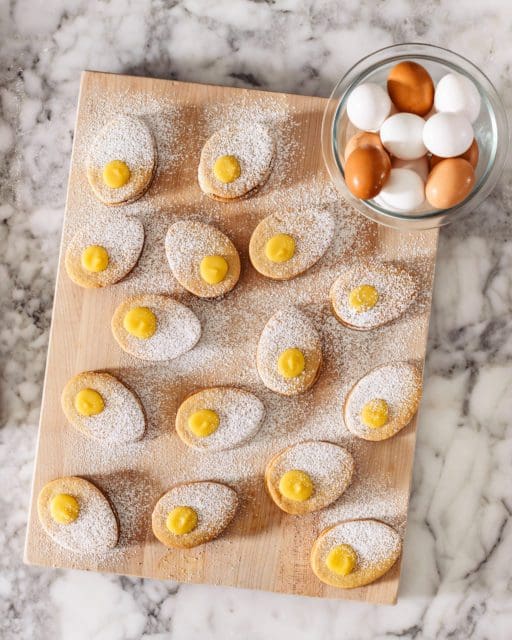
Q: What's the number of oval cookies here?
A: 15